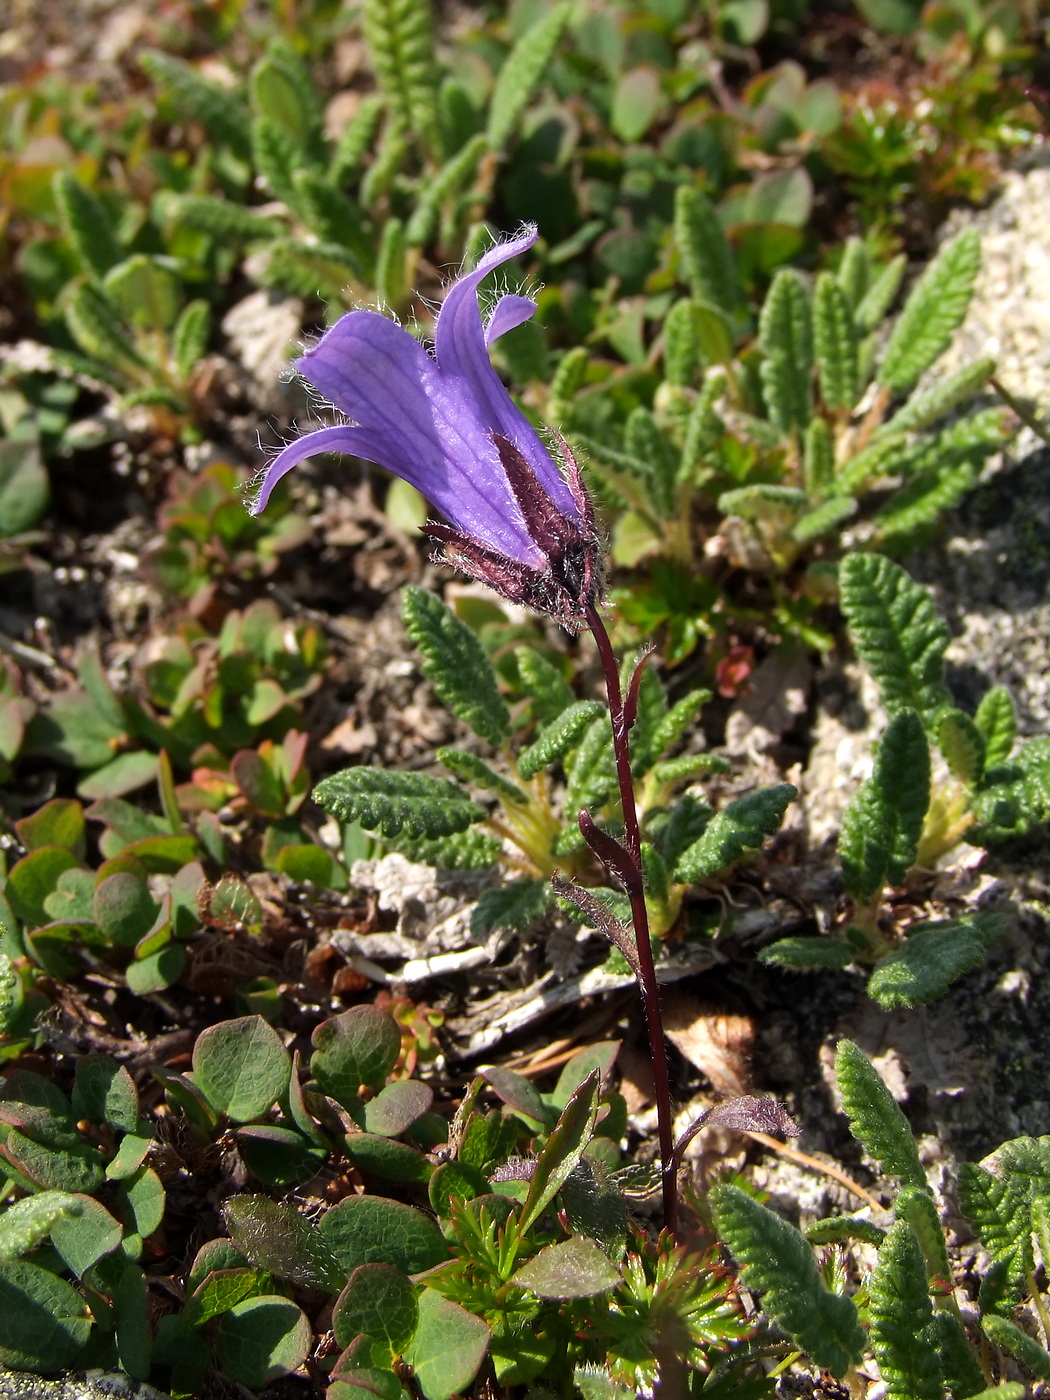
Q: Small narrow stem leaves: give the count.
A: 4